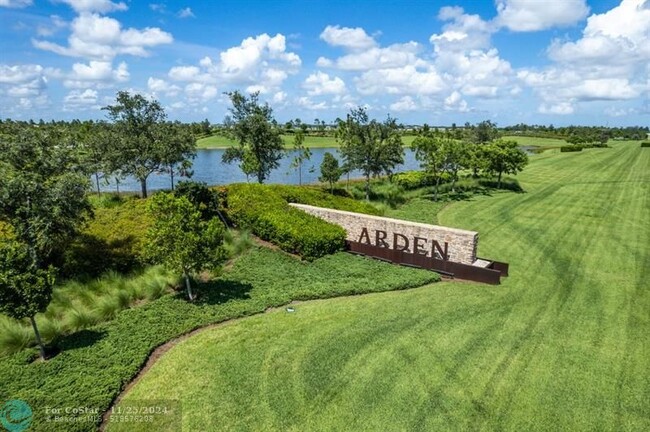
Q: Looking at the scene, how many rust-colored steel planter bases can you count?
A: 1